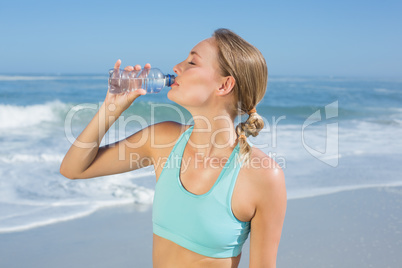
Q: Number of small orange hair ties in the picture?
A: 2